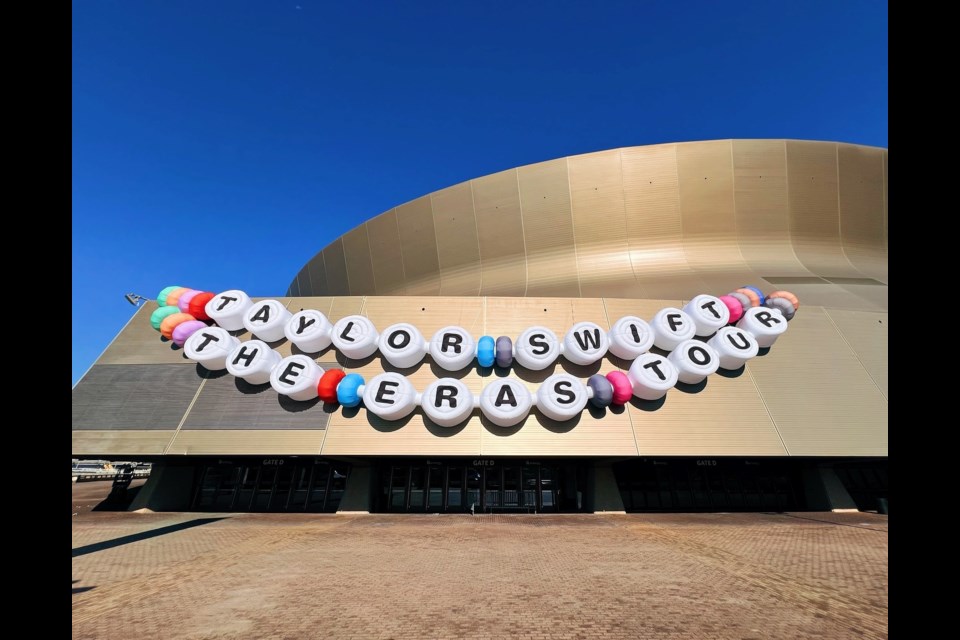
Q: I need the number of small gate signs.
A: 3